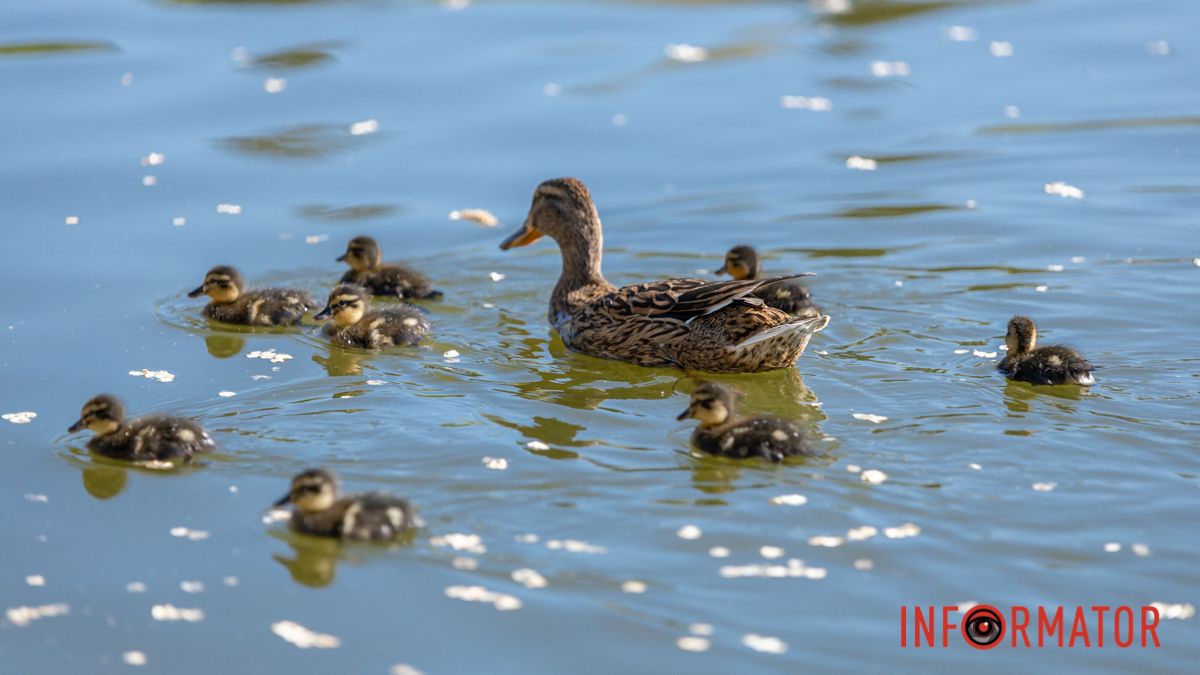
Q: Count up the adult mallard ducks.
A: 1